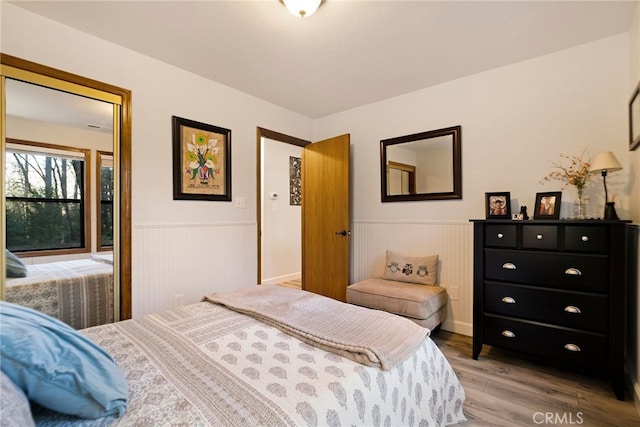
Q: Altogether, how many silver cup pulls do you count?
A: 6